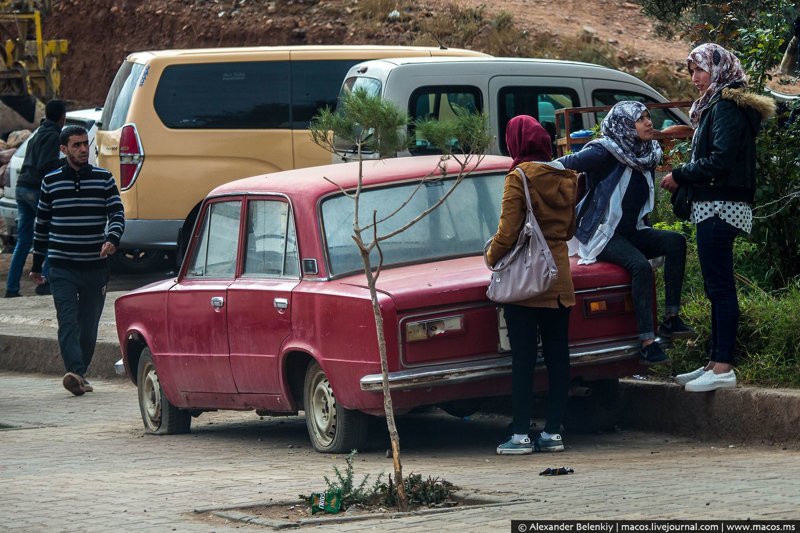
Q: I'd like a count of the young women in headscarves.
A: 3